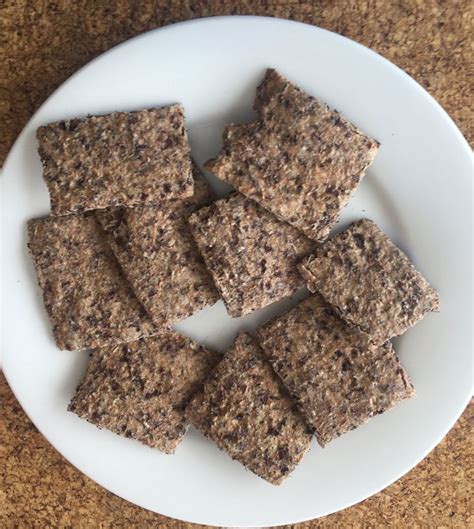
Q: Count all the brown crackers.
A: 9